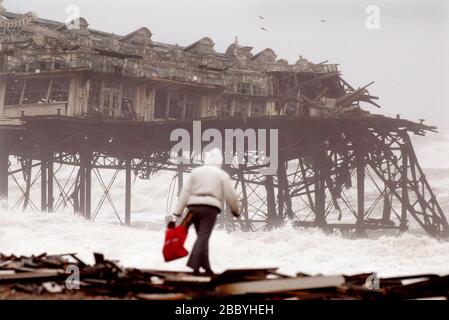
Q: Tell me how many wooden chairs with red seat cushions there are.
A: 0